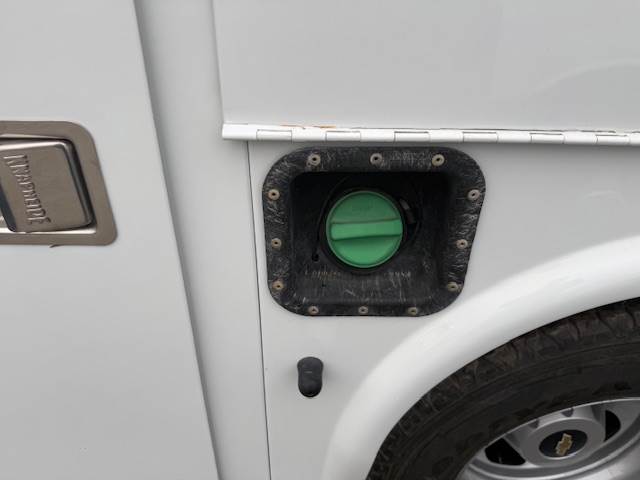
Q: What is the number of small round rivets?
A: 12